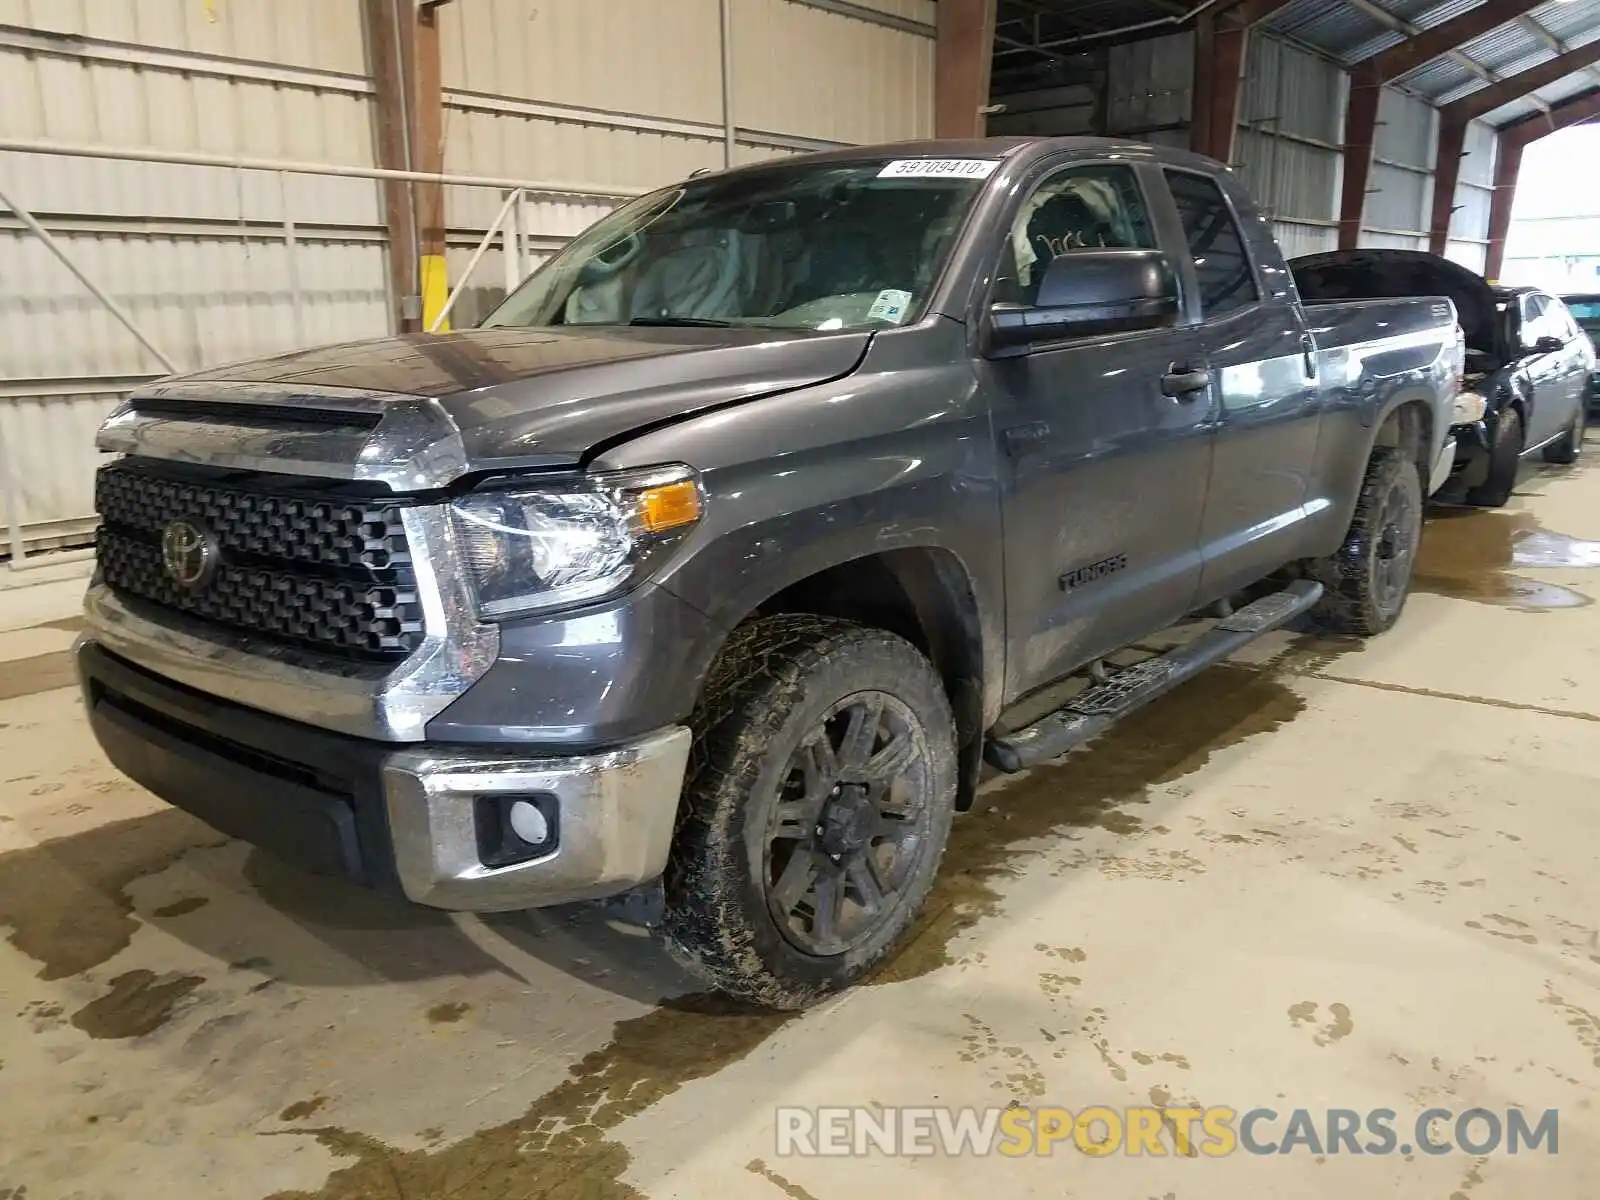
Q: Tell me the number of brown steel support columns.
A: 6